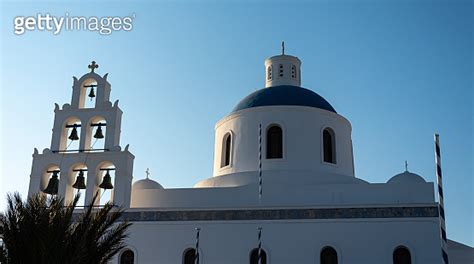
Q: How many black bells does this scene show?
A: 6